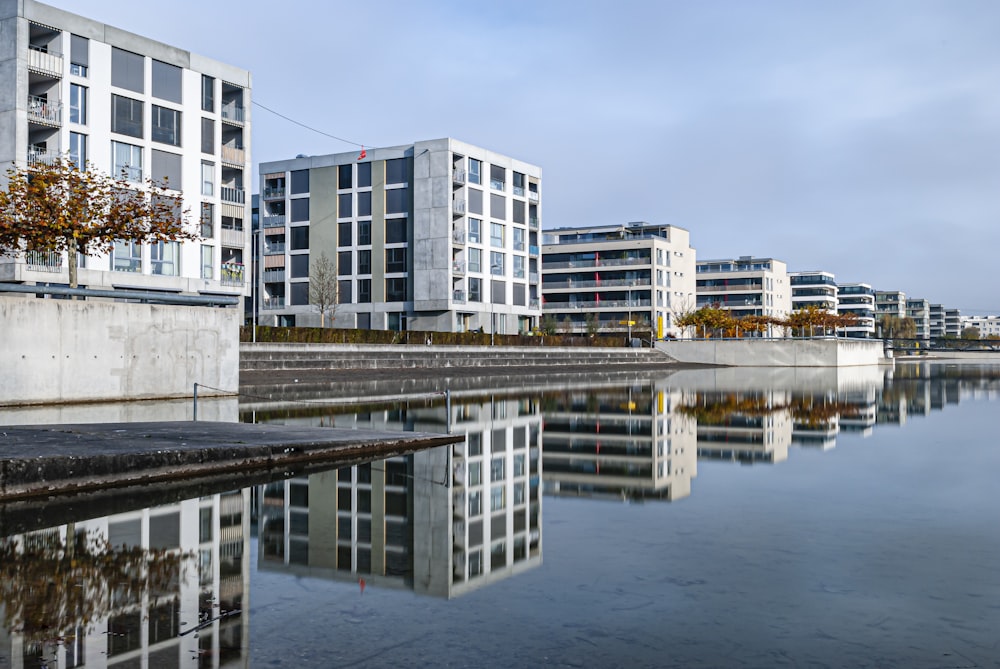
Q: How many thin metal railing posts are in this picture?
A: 2